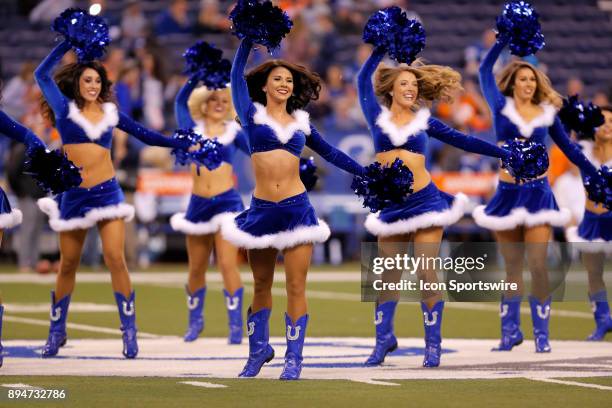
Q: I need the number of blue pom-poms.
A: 12